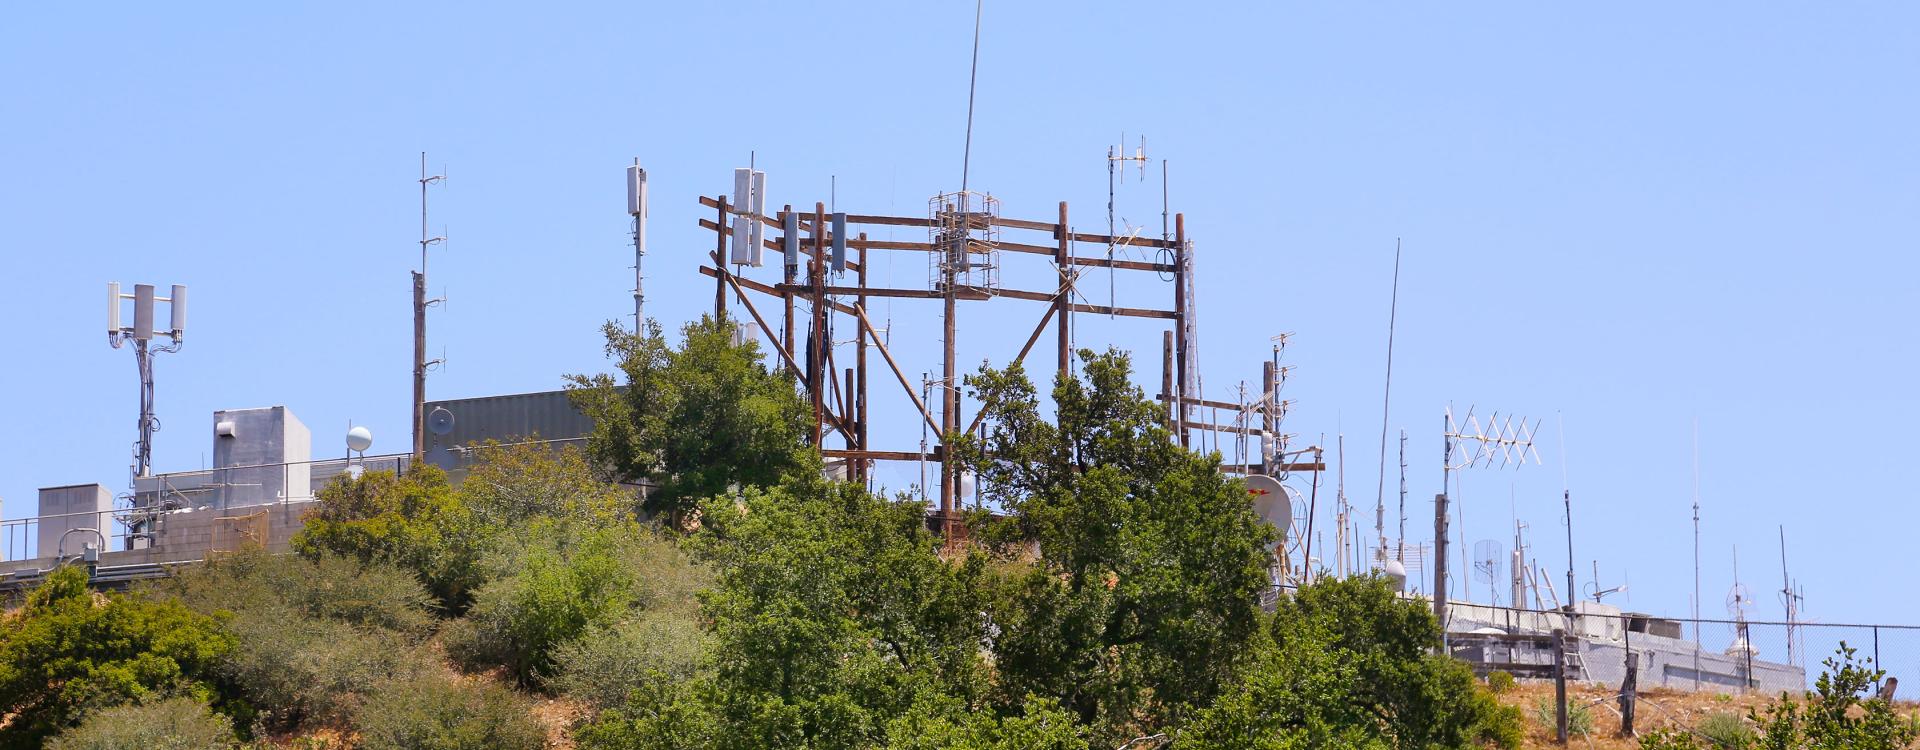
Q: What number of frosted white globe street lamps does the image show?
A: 0